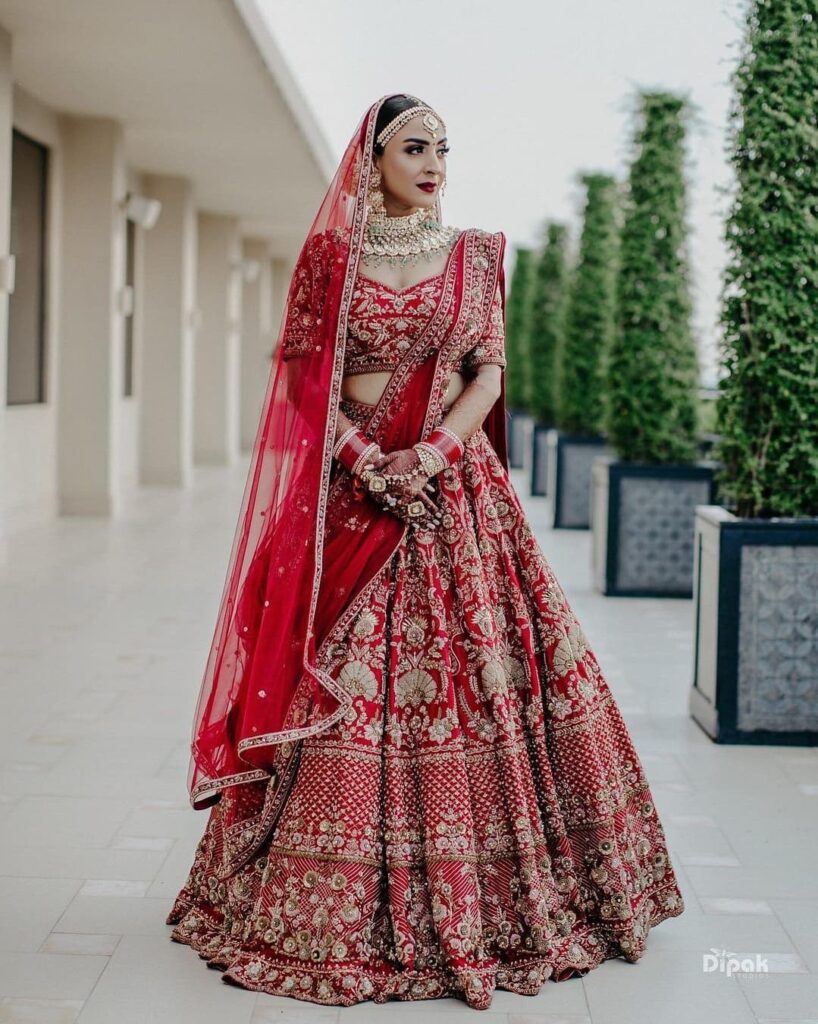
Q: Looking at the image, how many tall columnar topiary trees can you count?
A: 5